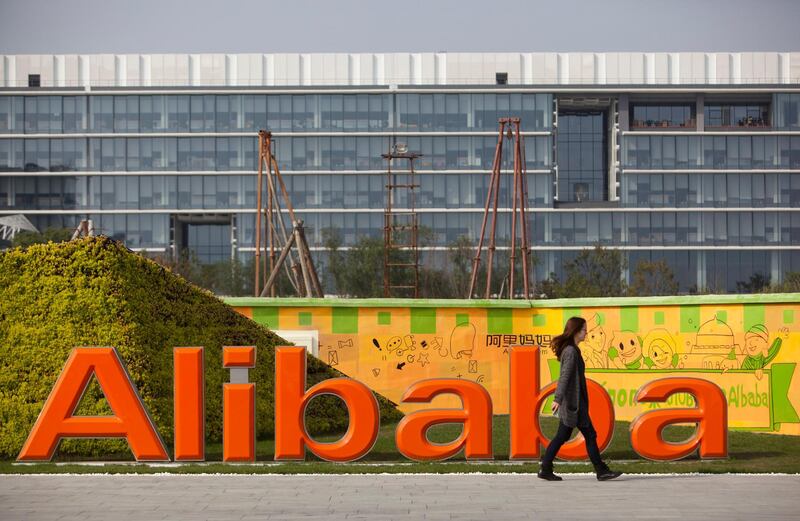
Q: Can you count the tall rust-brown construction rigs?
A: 3